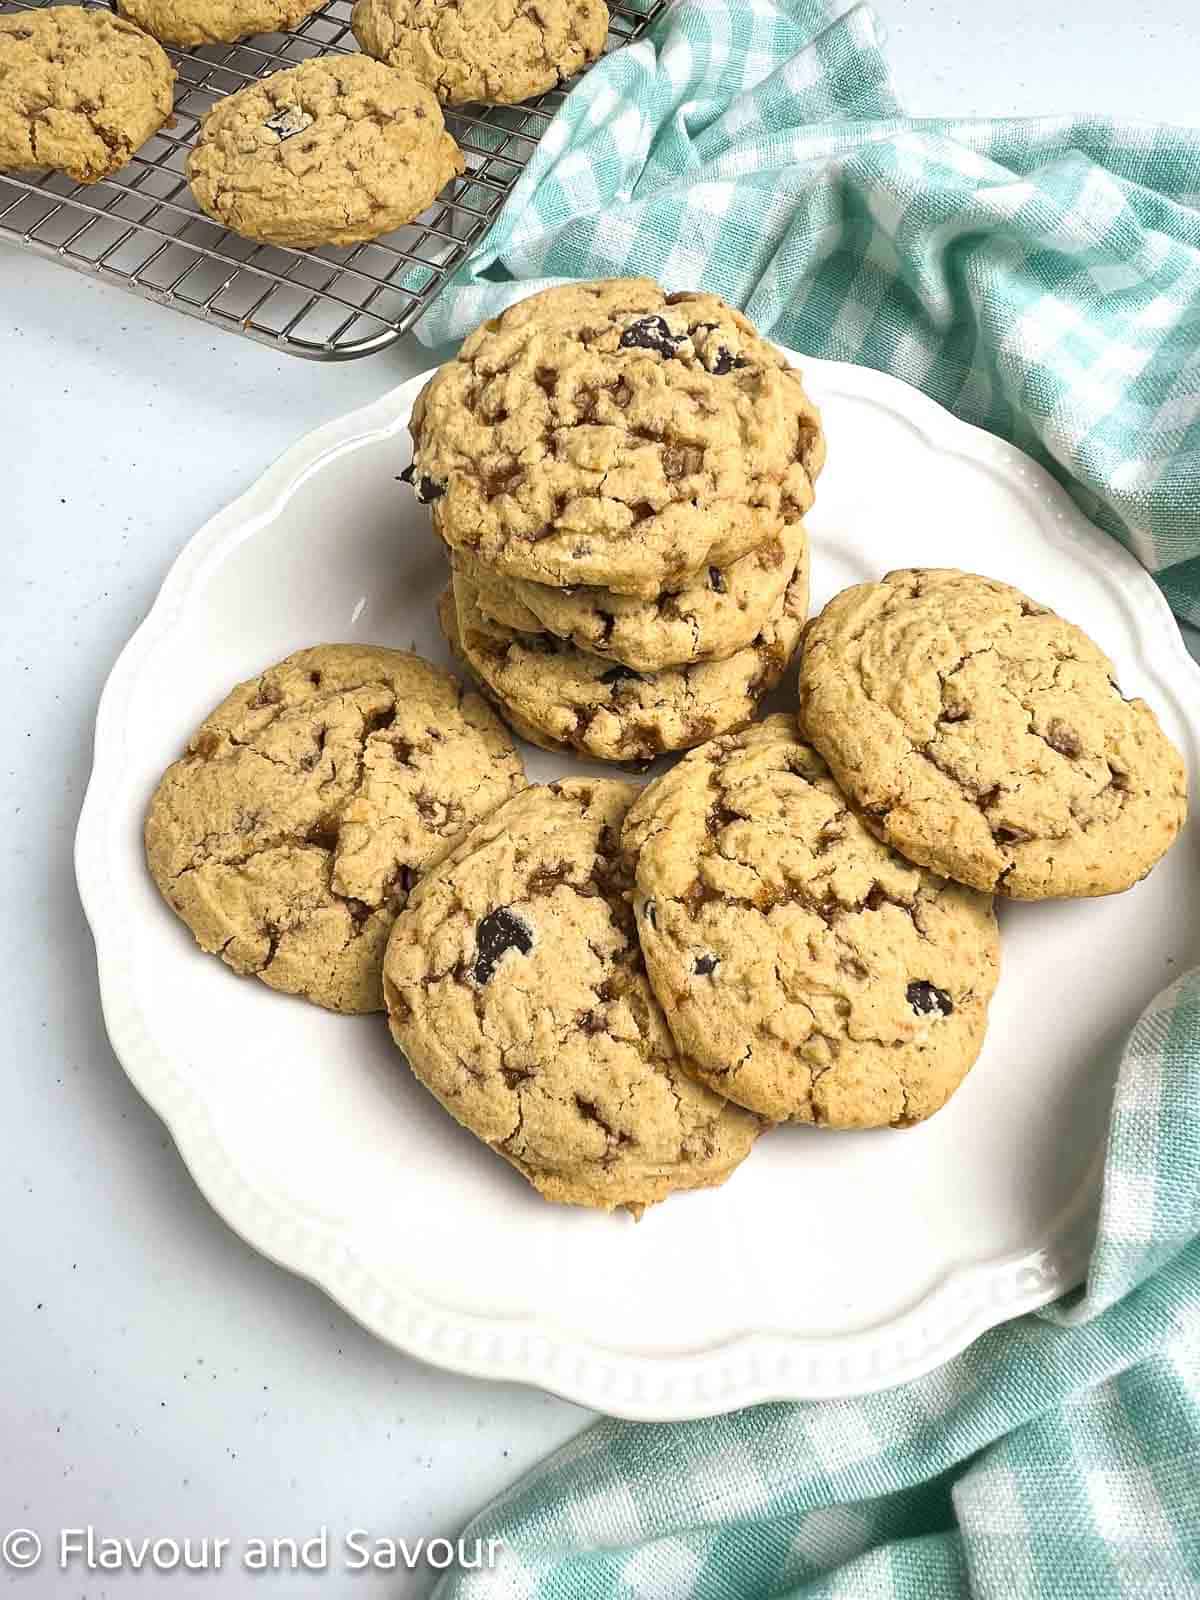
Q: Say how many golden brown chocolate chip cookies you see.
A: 11